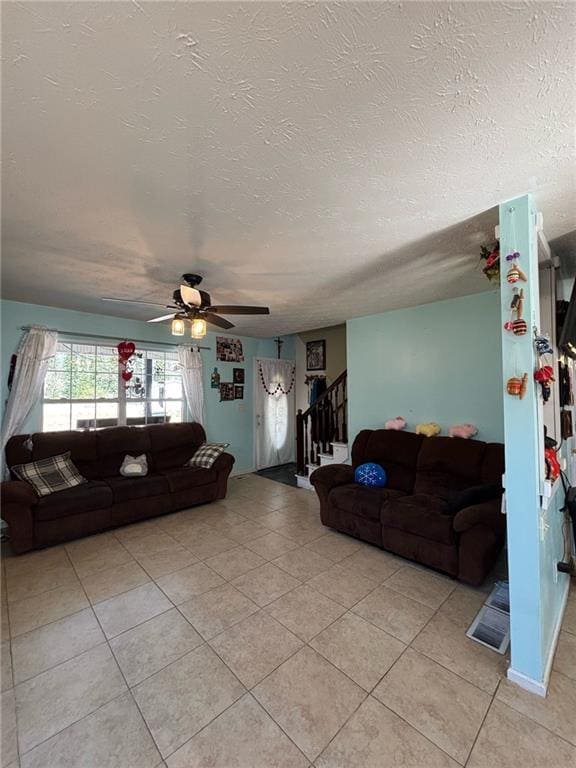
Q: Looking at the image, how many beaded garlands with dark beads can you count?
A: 1